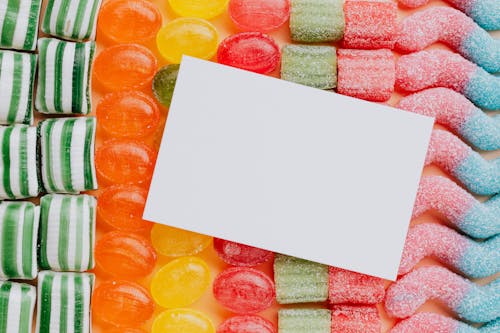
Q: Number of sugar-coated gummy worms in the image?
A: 9